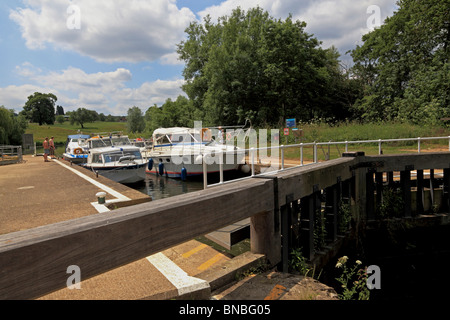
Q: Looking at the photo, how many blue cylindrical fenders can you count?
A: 3